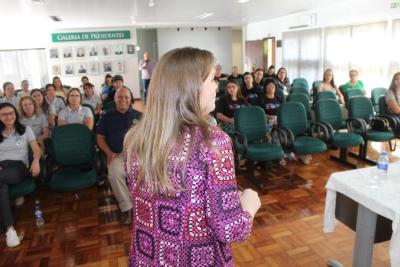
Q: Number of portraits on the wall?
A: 13